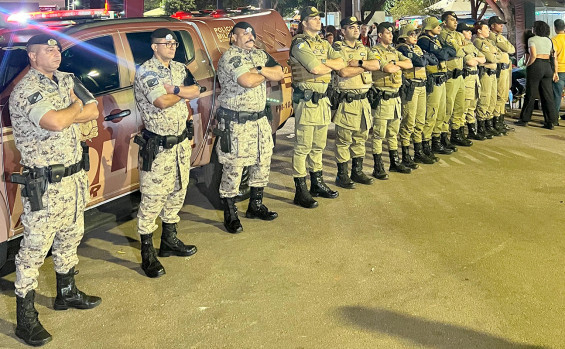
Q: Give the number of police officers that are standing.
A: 12